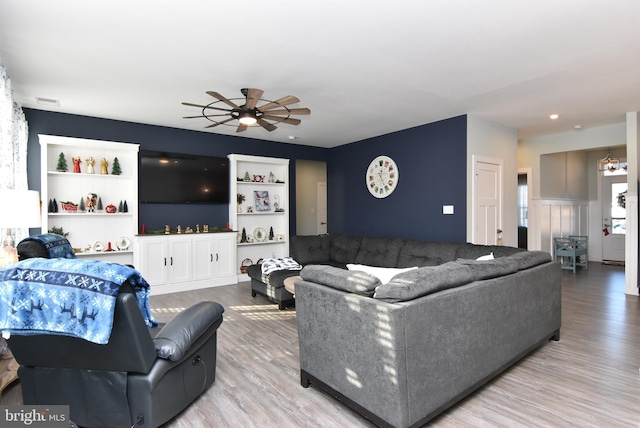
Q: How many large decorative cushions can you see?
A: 2